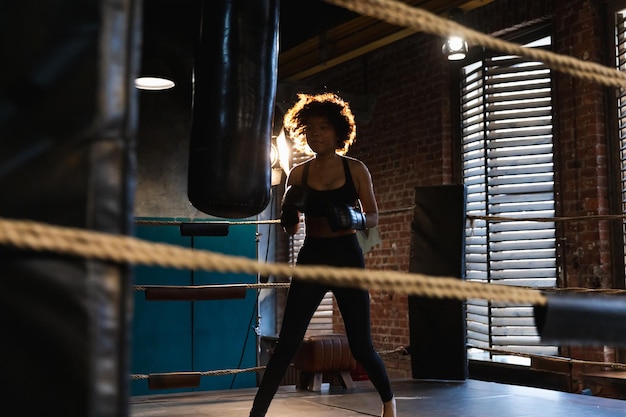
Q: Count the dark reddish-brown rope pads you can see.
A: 2